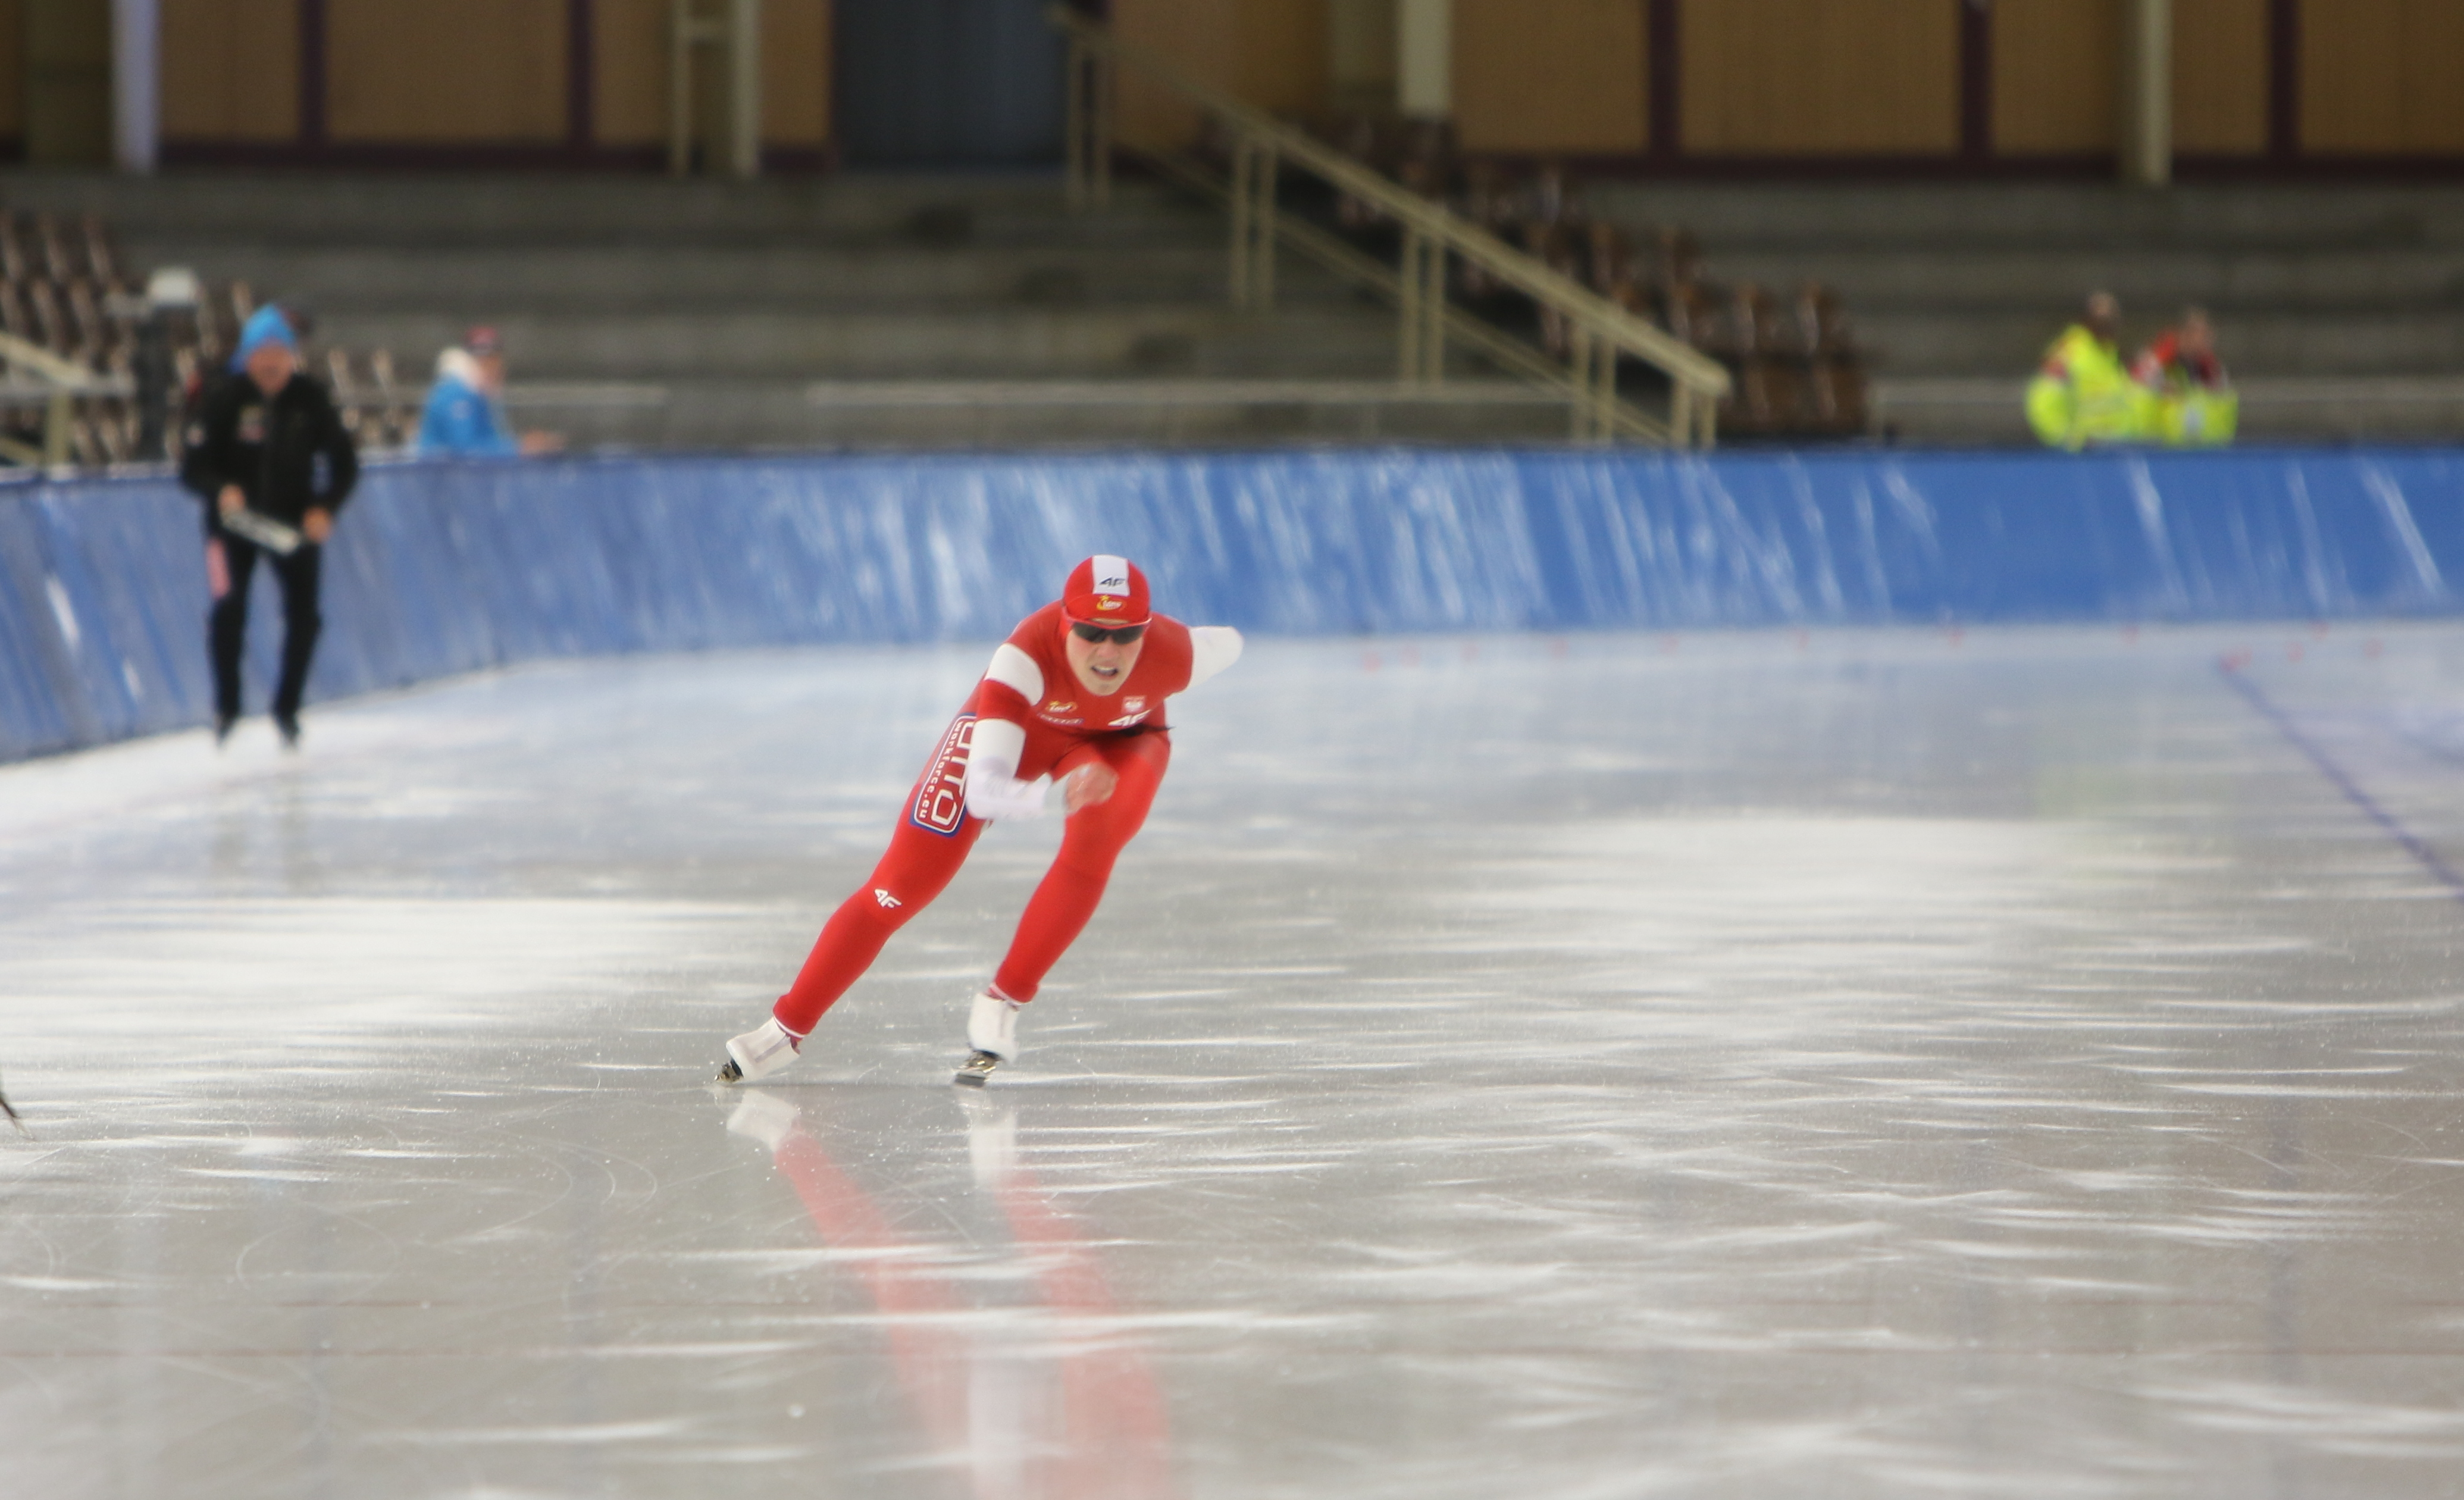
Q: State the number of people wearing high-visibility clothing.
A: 2